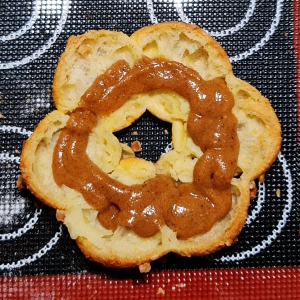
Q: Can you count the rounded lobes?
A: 6